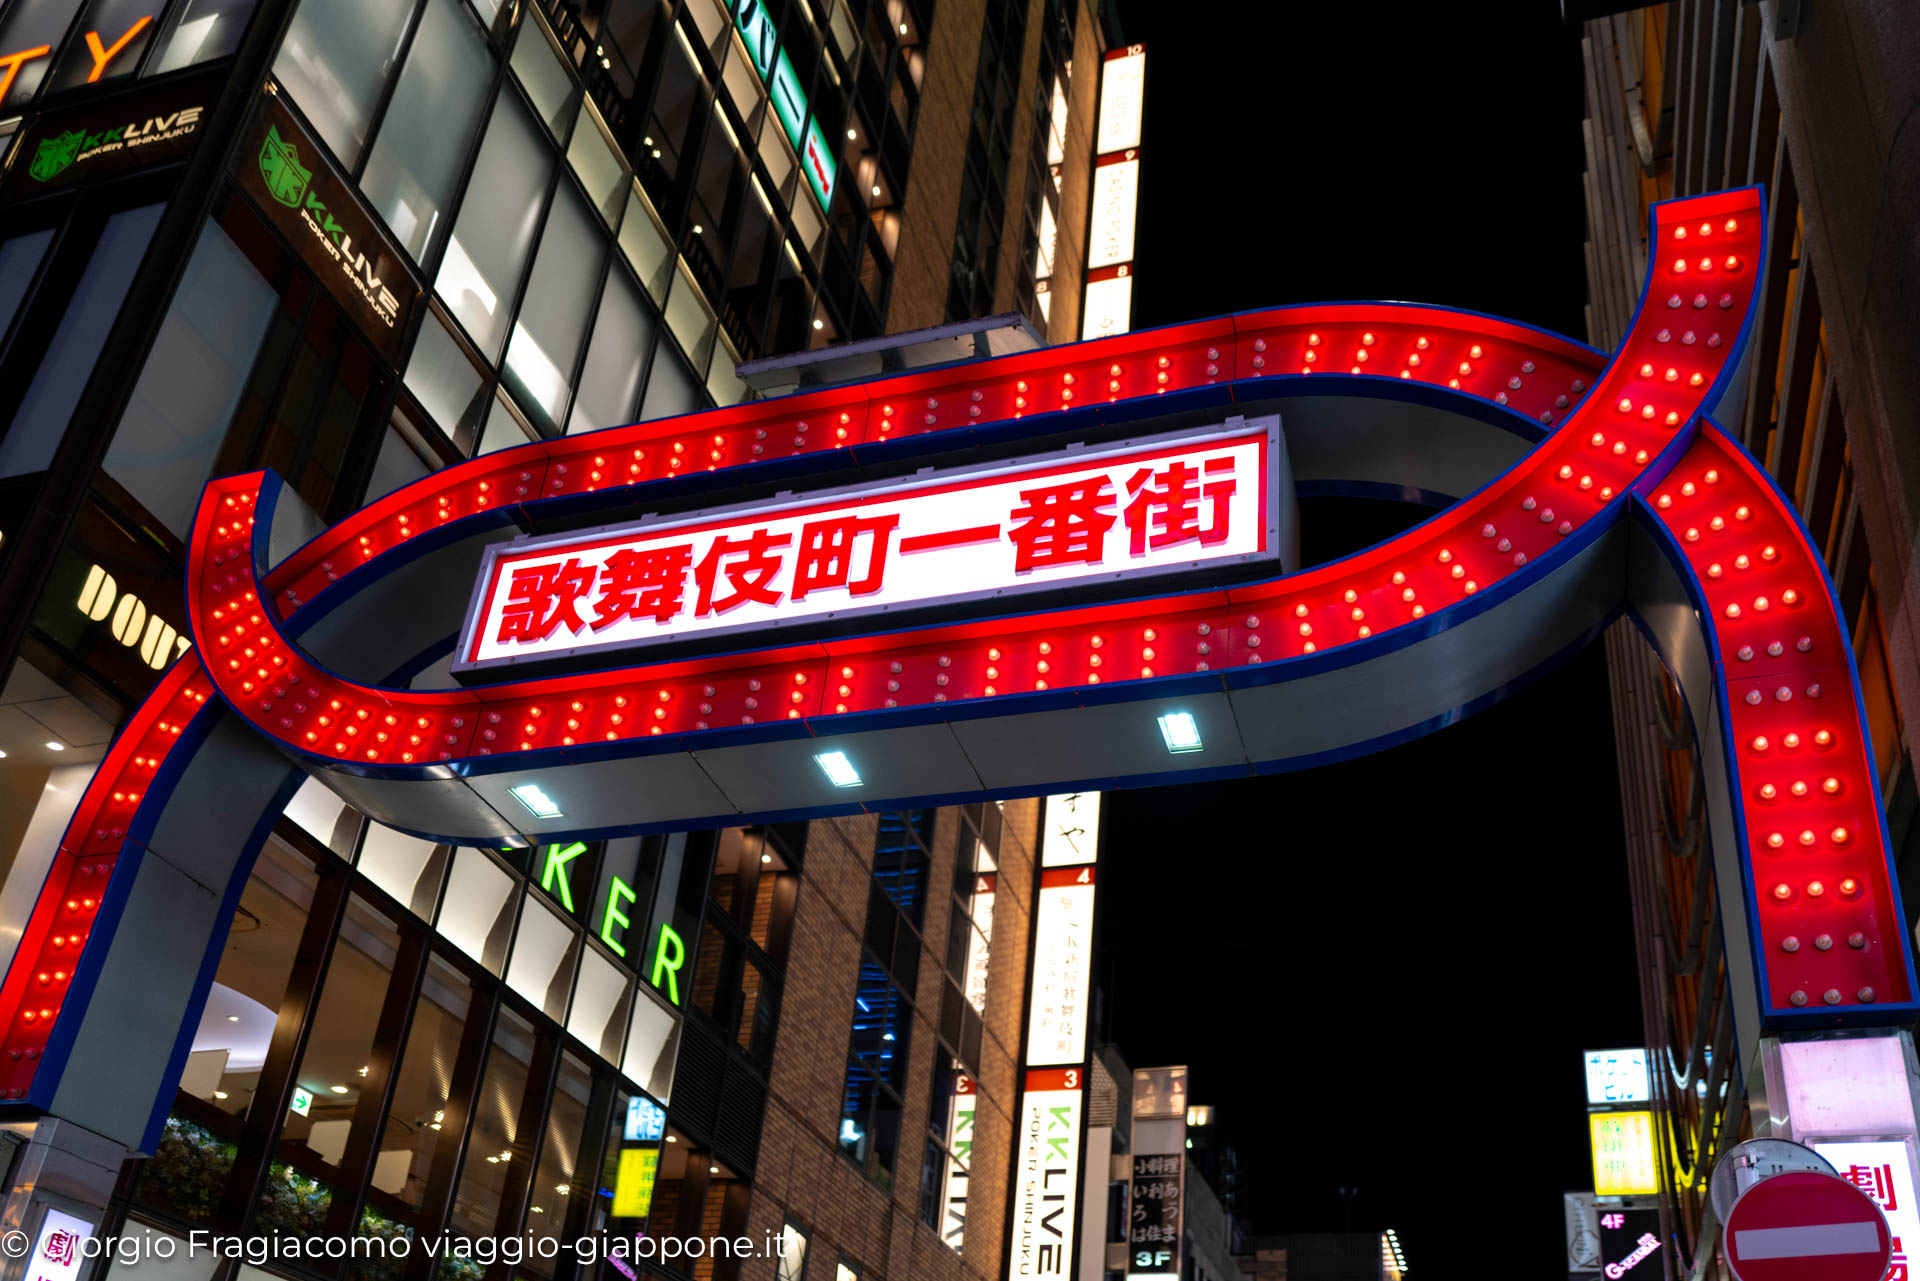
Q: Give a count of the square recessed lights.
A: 3